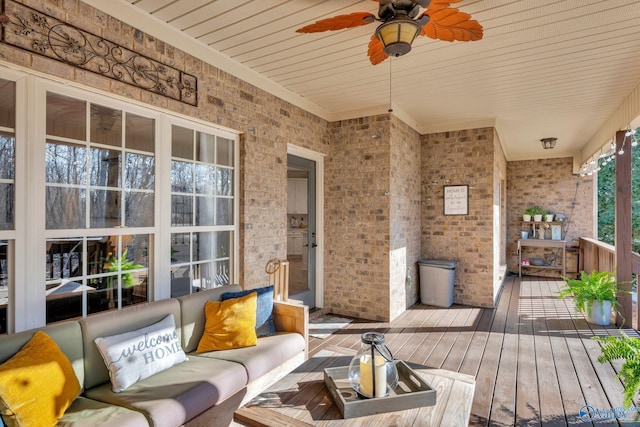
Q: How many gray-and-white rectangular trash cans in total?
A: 1